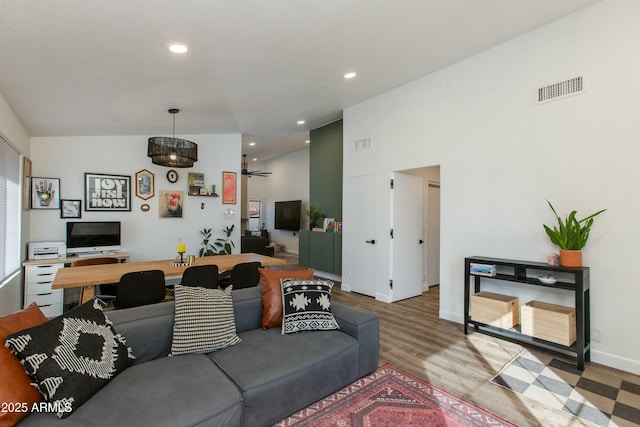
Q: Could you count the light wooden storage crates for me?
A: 2